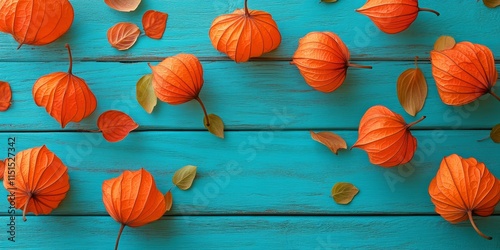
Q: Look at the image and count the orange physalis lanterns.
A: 11